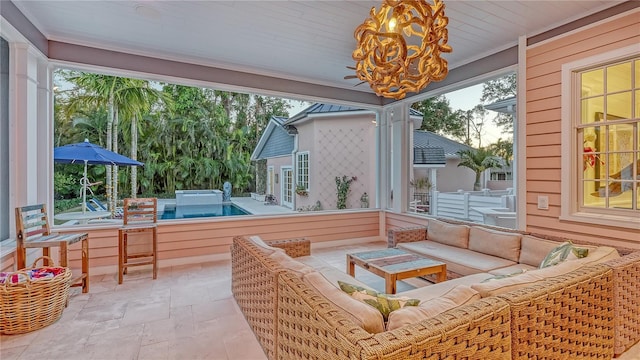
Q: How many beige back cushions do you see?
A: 8